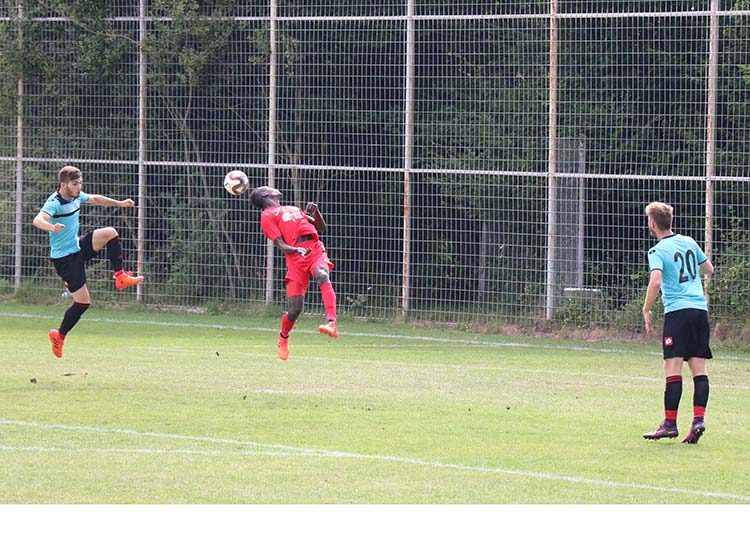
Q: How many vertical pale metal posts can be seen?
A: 6